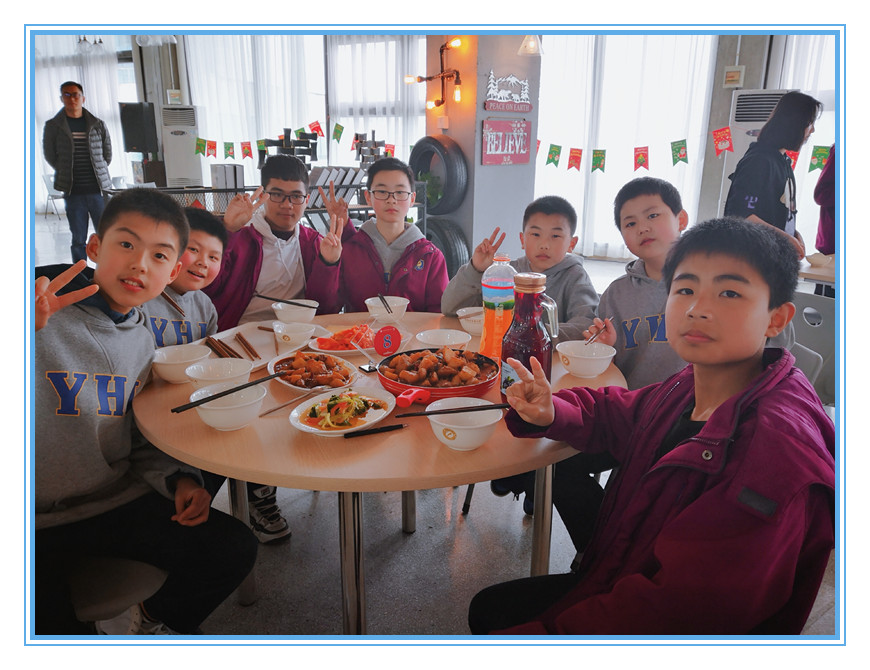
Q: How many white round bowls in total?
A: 10